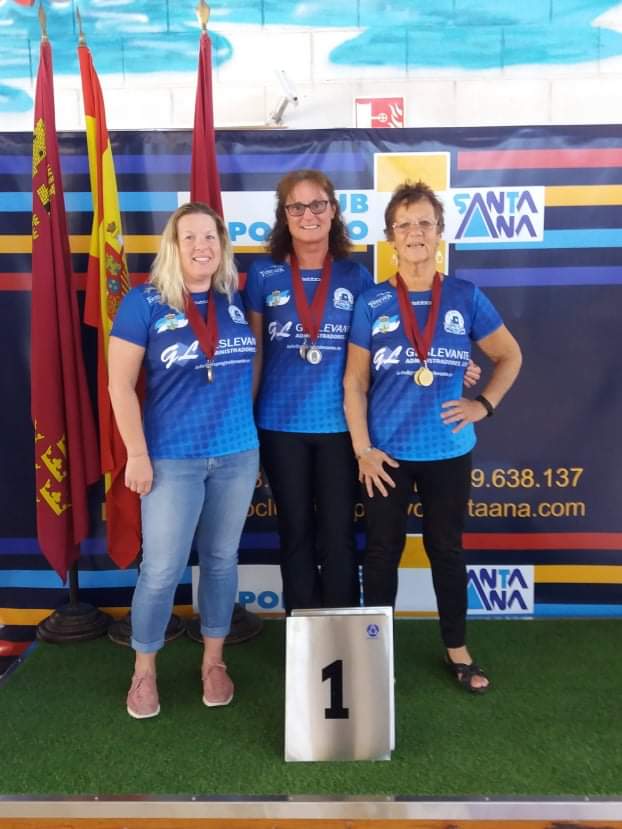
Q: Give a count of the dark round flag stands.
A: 3